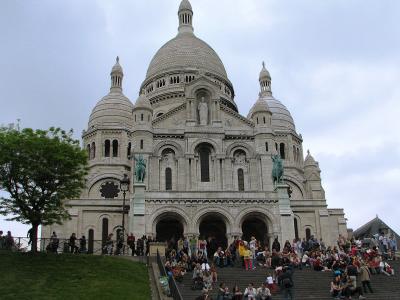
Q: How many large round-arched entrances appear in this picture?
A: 3